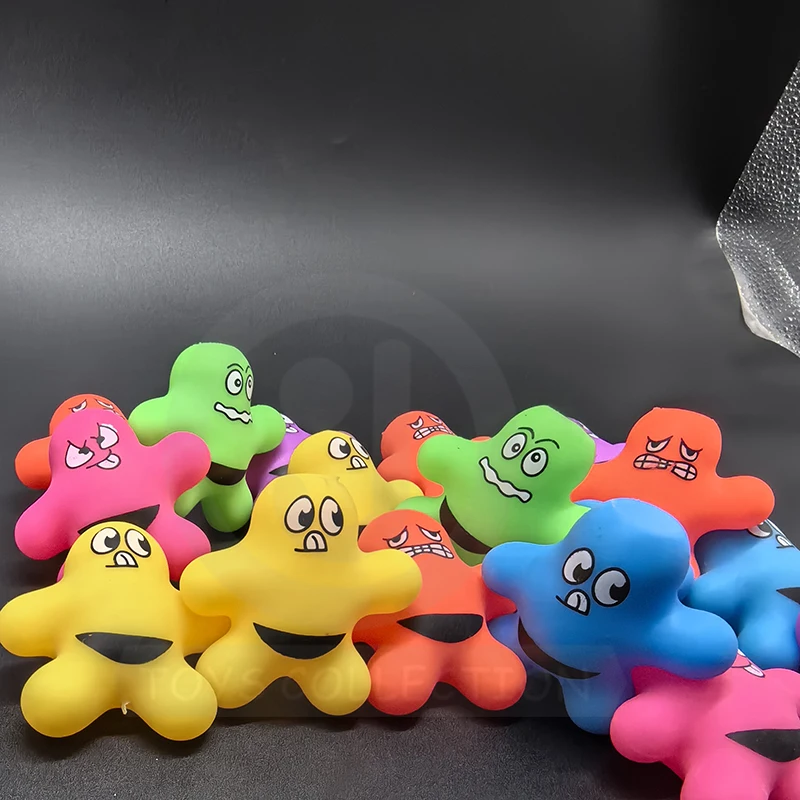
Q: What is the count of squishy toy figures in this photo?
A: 15